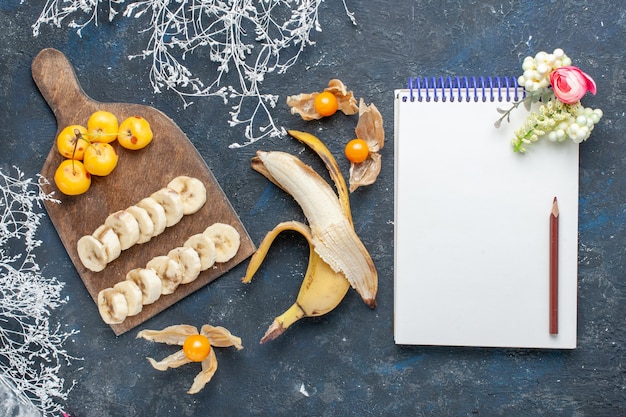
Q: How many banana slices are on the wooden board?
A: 14